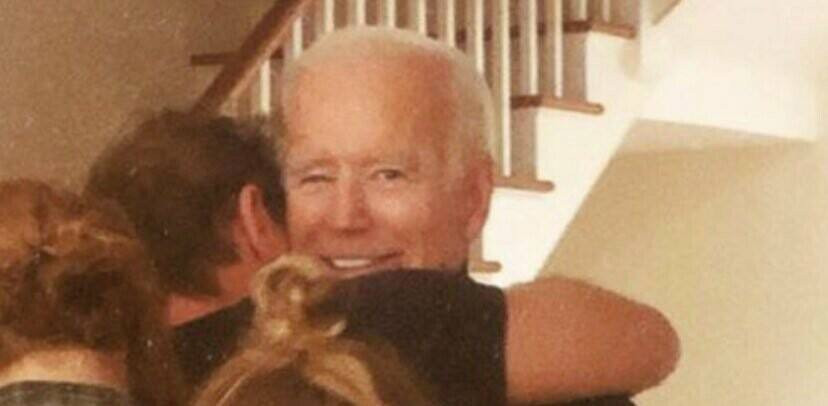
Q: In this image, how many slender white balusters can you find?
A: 13